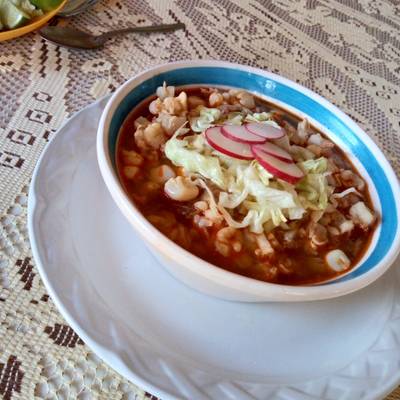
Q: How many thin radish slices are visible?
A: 5